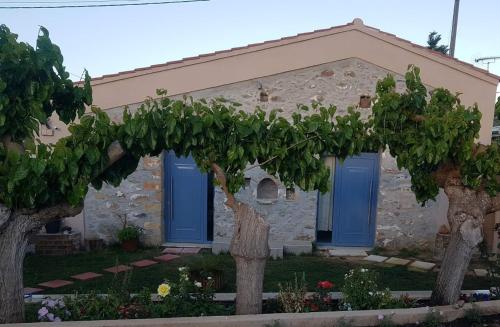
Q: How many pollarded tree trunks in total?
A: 3